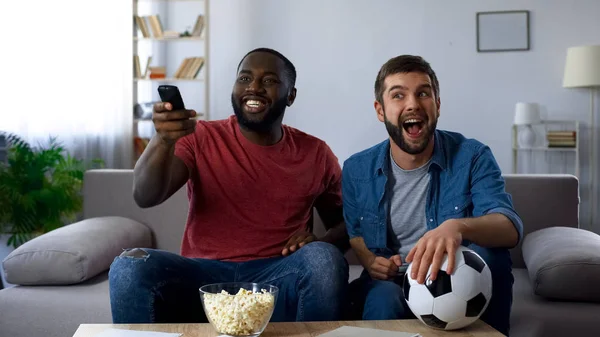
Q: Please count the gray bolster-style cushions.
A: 2